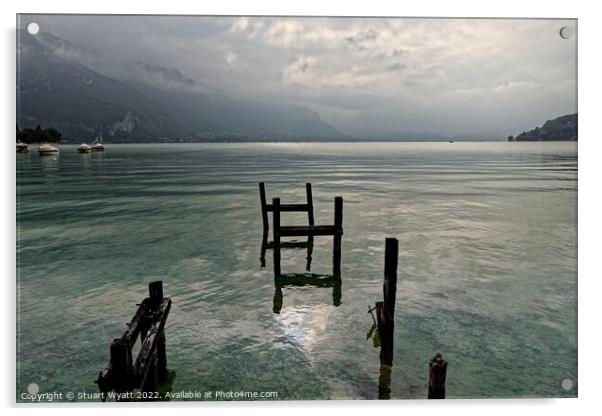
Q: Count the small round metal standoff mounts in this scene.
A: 4